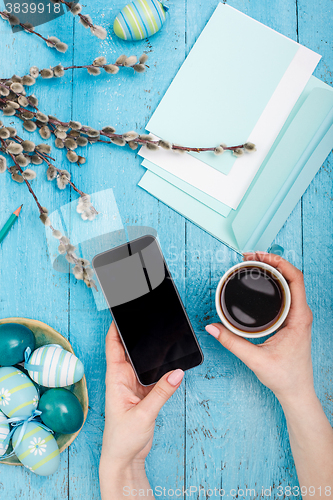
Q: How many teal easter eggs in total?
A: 2